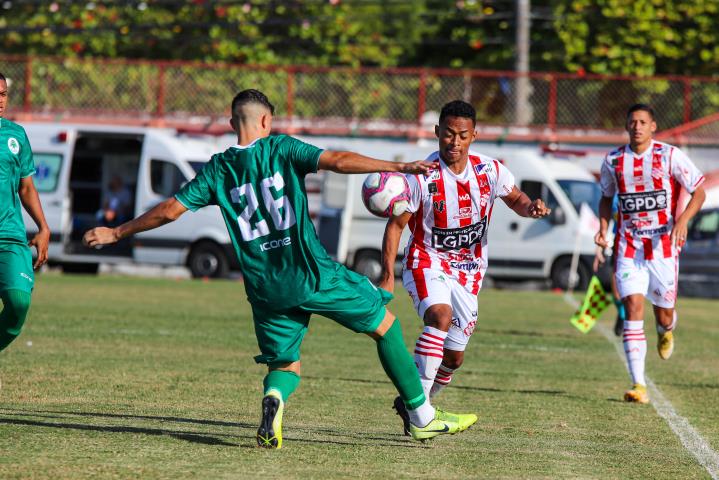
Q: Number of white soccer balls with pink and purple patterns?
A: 1